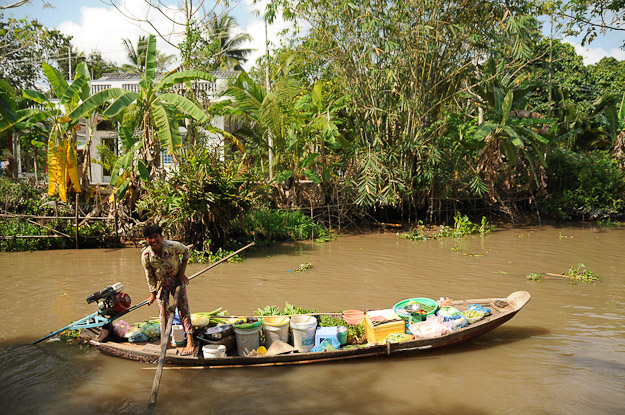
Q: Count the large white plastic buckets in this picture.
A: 3